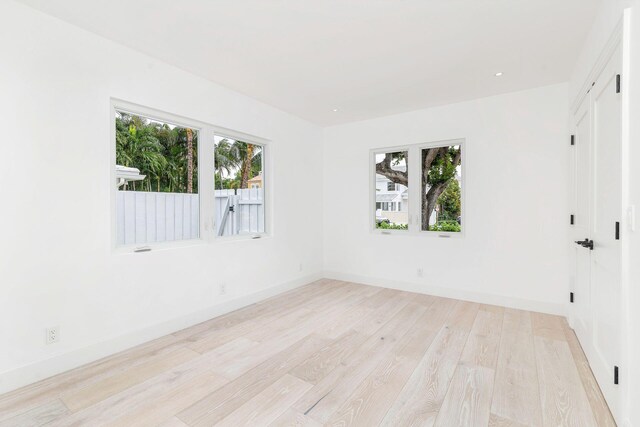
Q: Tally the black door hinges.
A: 6